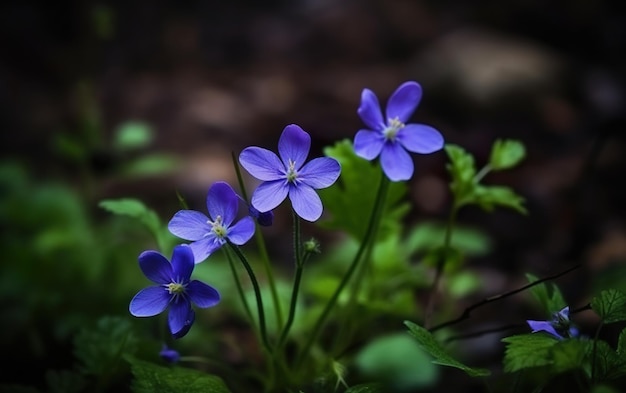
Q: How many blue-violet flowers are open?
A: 4